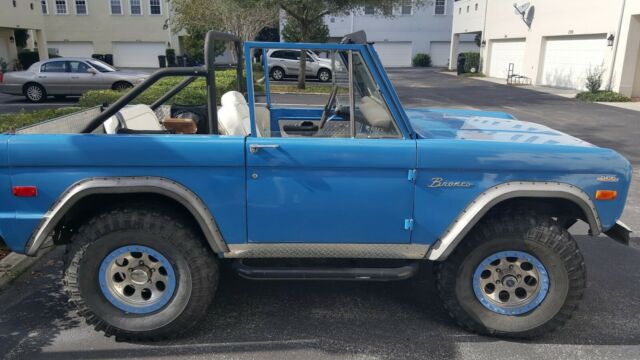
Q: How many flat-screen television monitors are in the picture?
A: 0